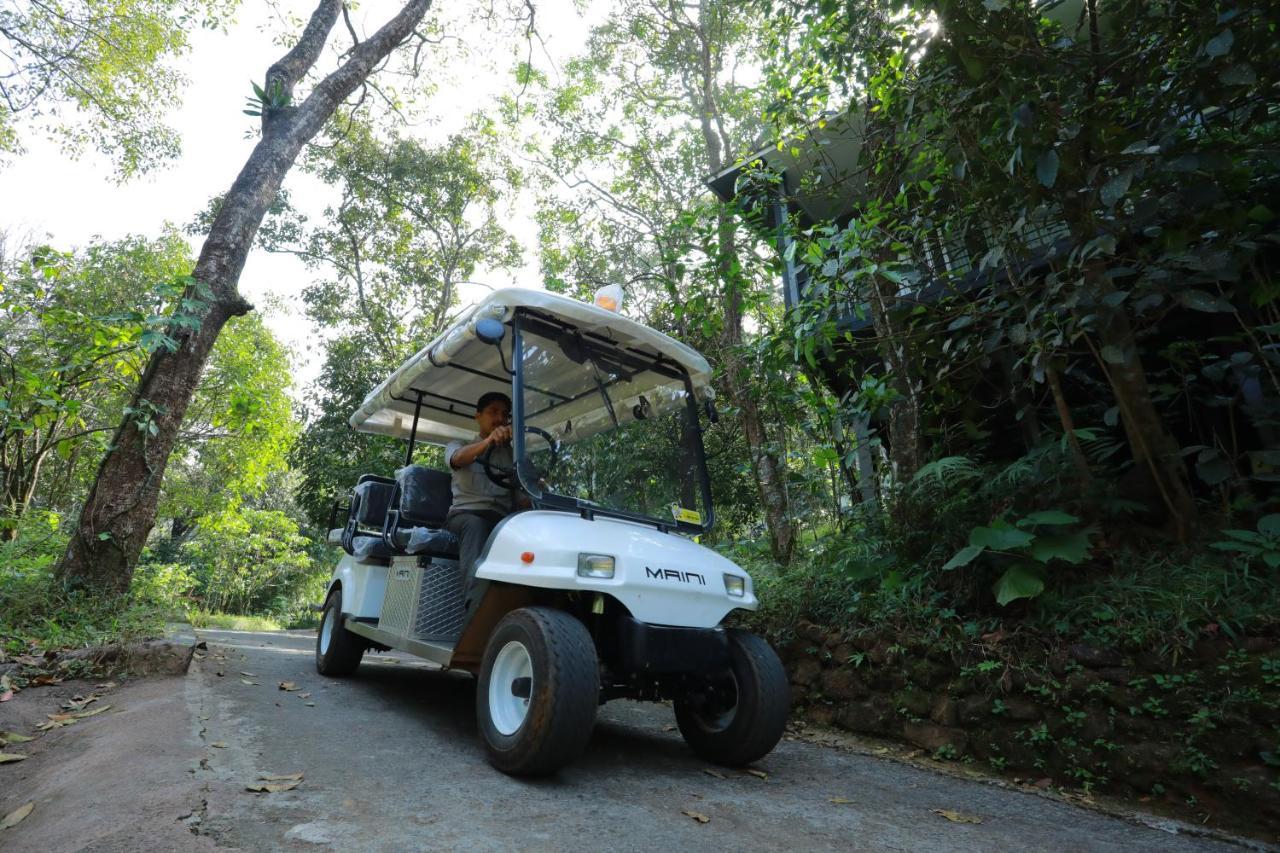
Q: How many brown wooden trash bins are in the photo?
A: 0